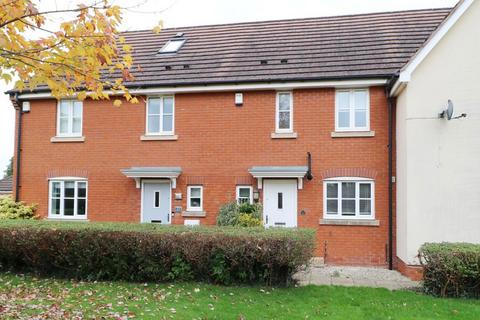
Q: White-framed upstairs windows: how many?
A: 4